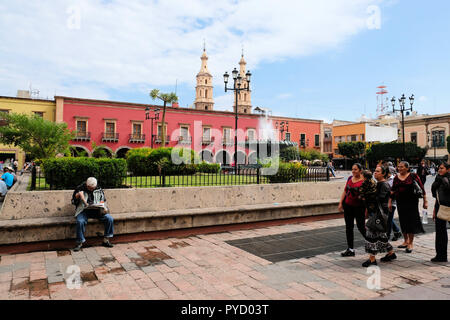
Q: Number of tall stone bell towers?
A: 2